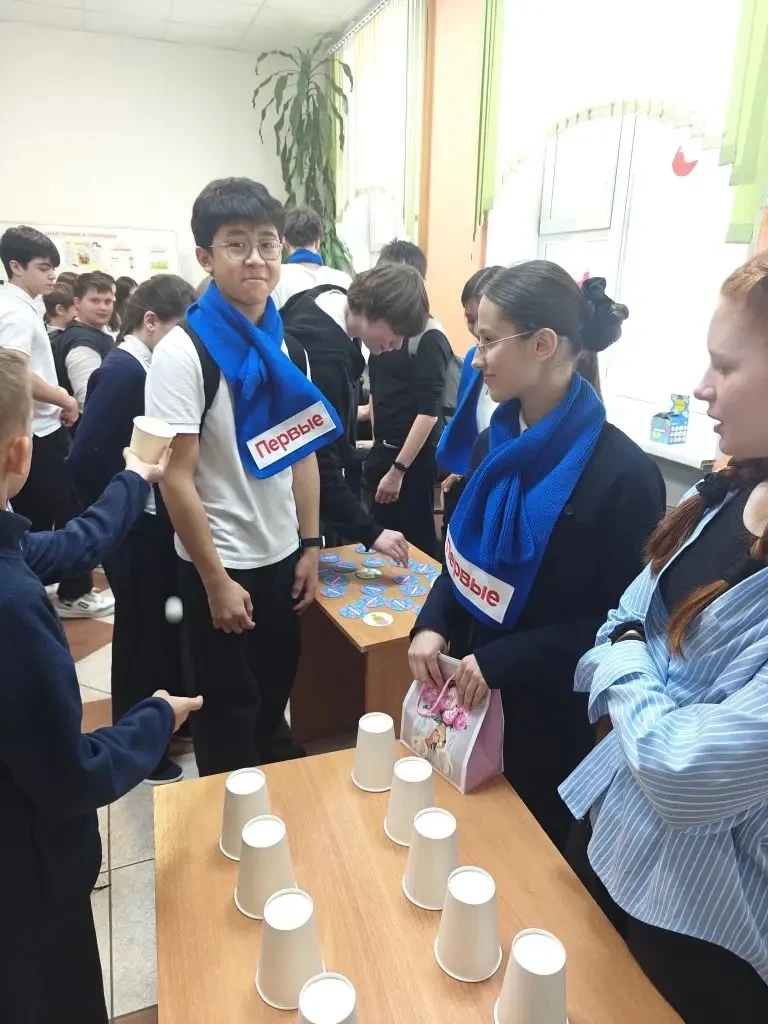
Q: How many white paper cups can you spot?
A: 10